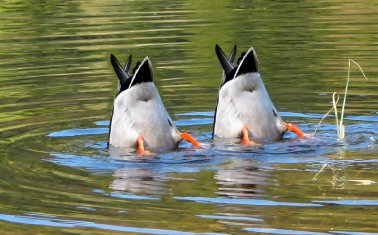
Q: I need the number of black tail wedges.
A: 2